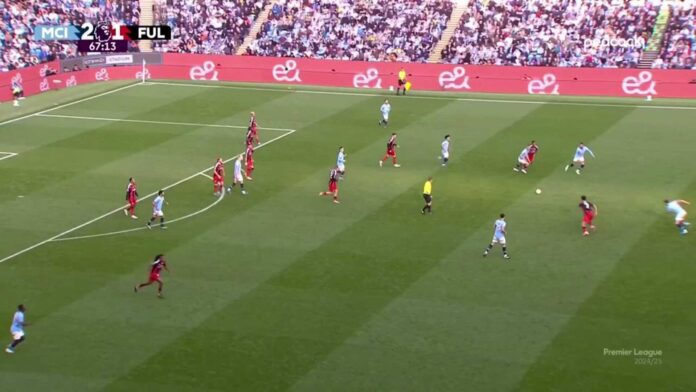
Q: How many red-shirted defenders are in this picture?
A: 10